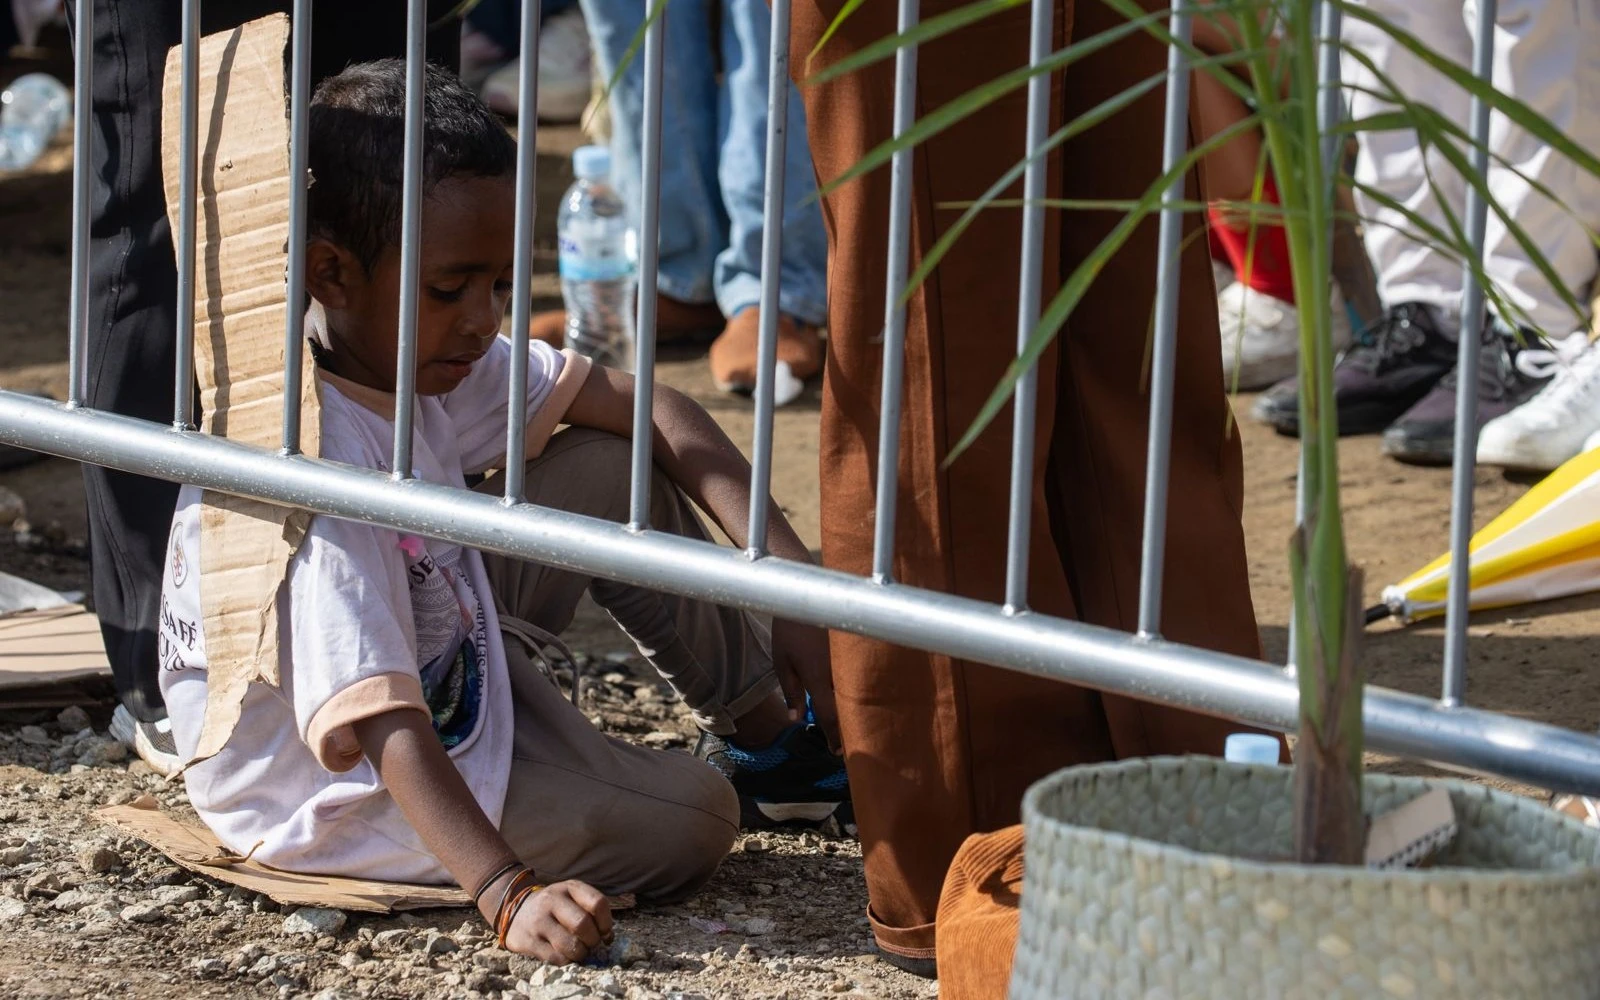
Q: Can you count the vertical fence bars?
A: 12